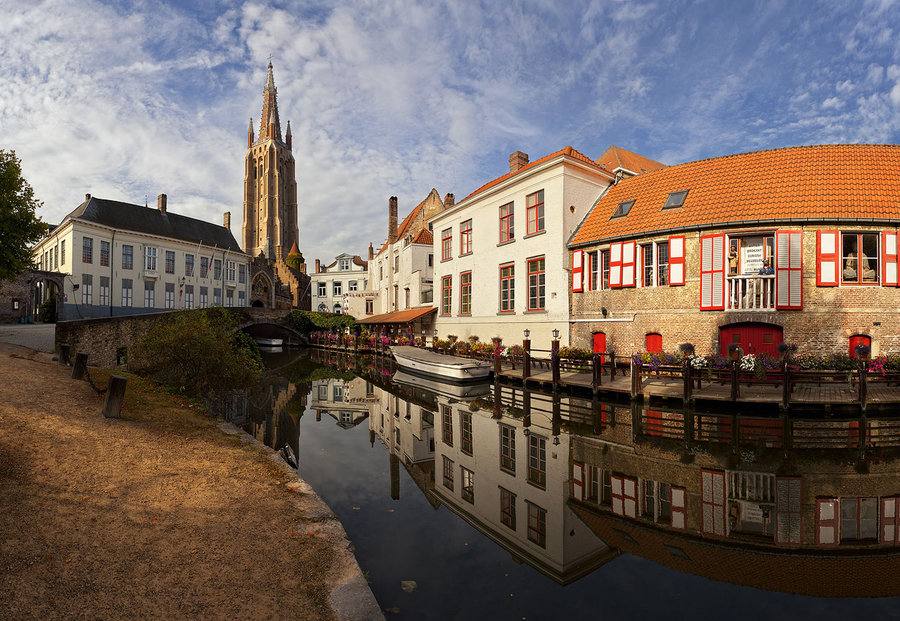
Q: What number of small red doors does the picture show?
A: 3